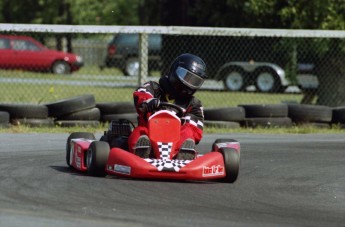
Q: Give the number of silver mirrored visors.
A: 1